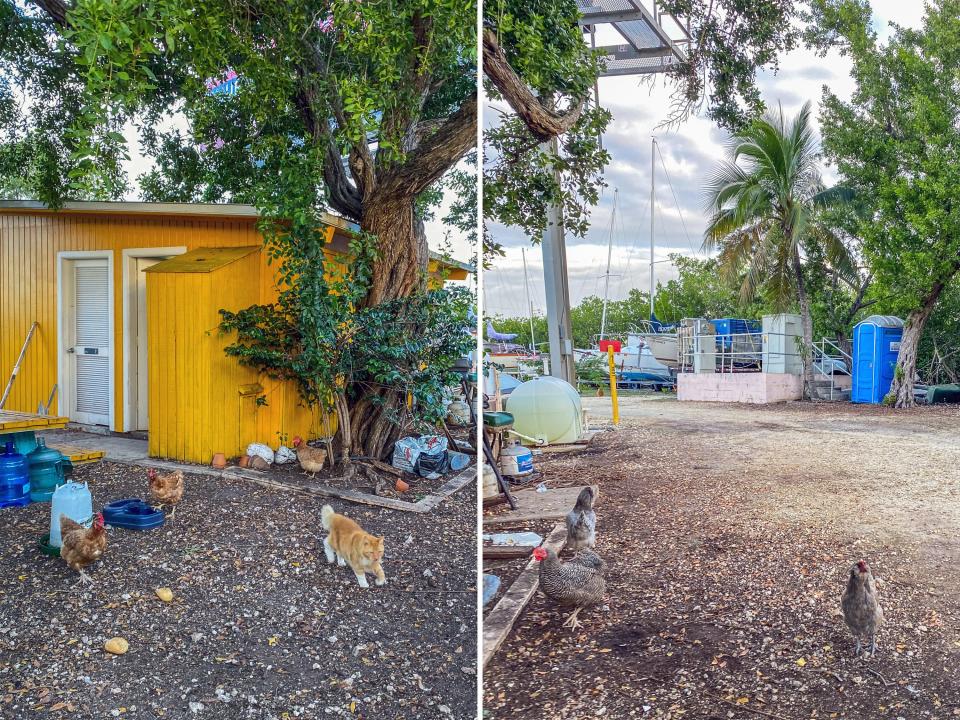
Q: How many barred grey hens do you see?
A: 1